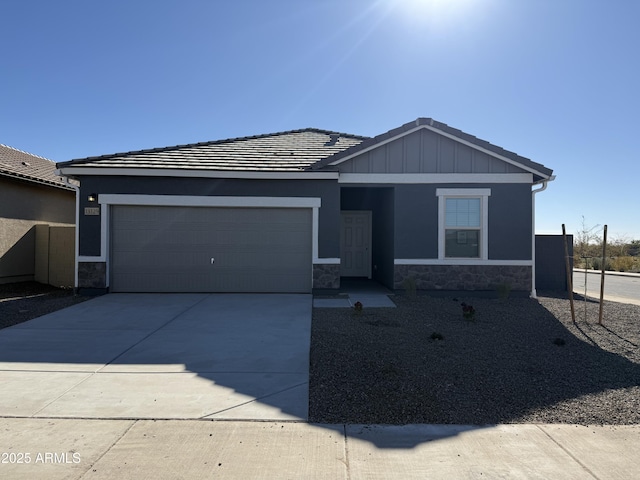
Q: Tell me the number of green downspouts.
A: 0